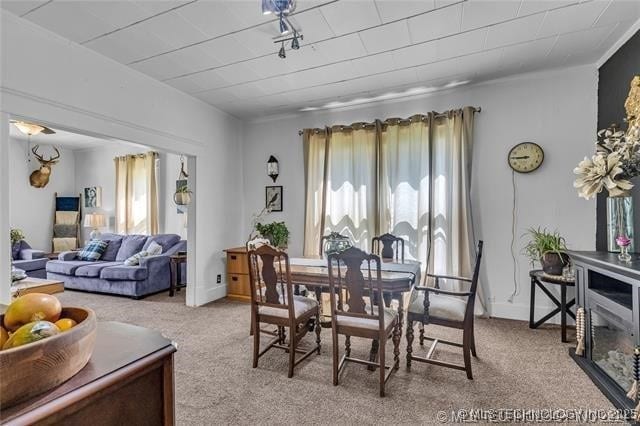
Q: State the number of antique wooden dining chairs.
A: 6